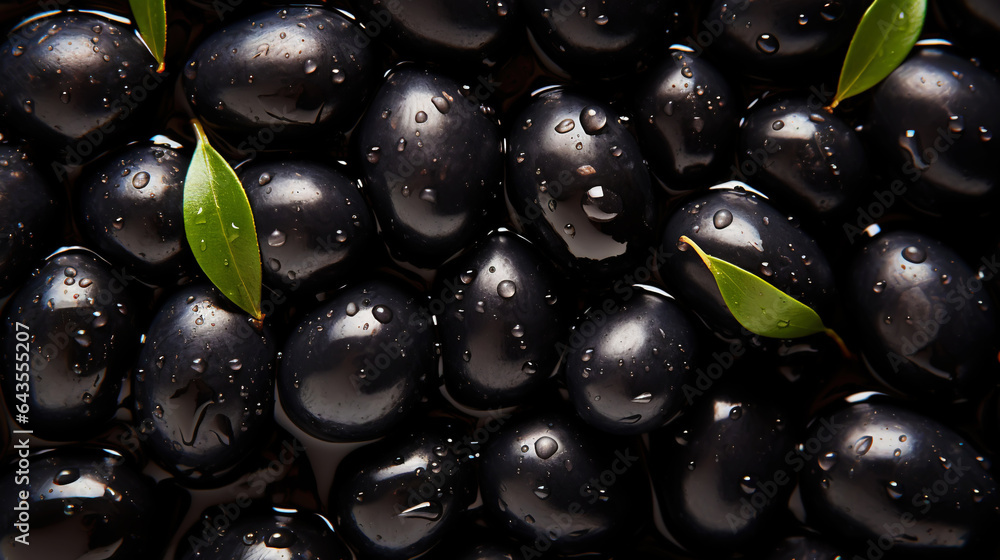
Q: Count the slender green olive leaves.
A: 4